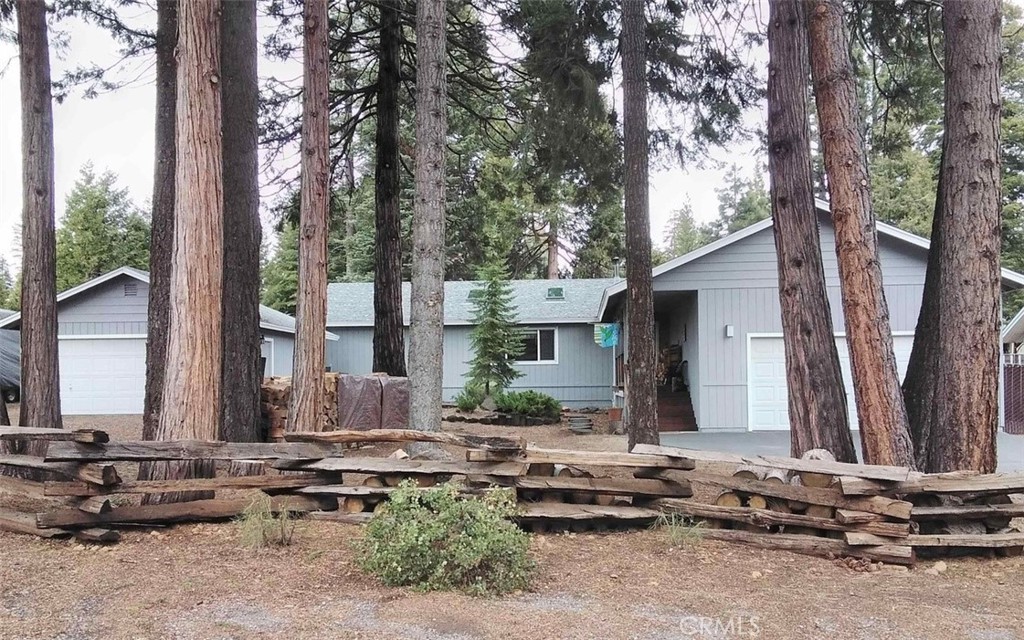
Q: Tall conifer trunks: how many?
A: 11